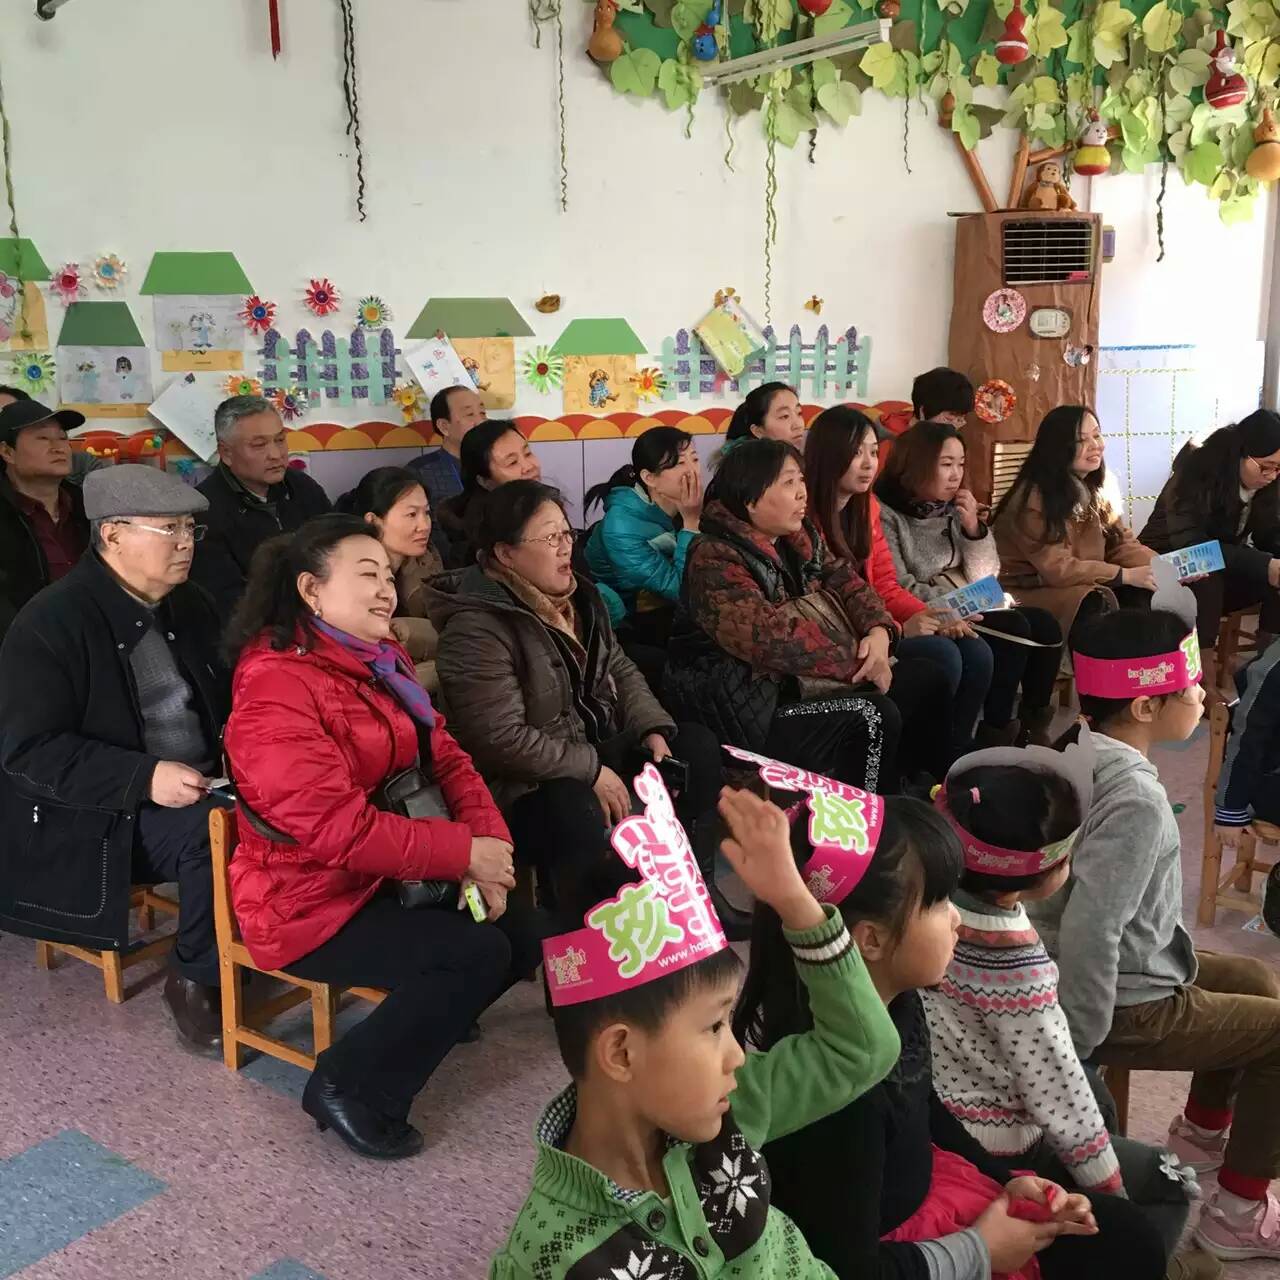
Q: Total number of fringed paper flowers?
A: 11